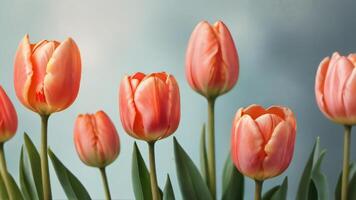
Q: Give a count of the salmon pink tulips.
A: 7